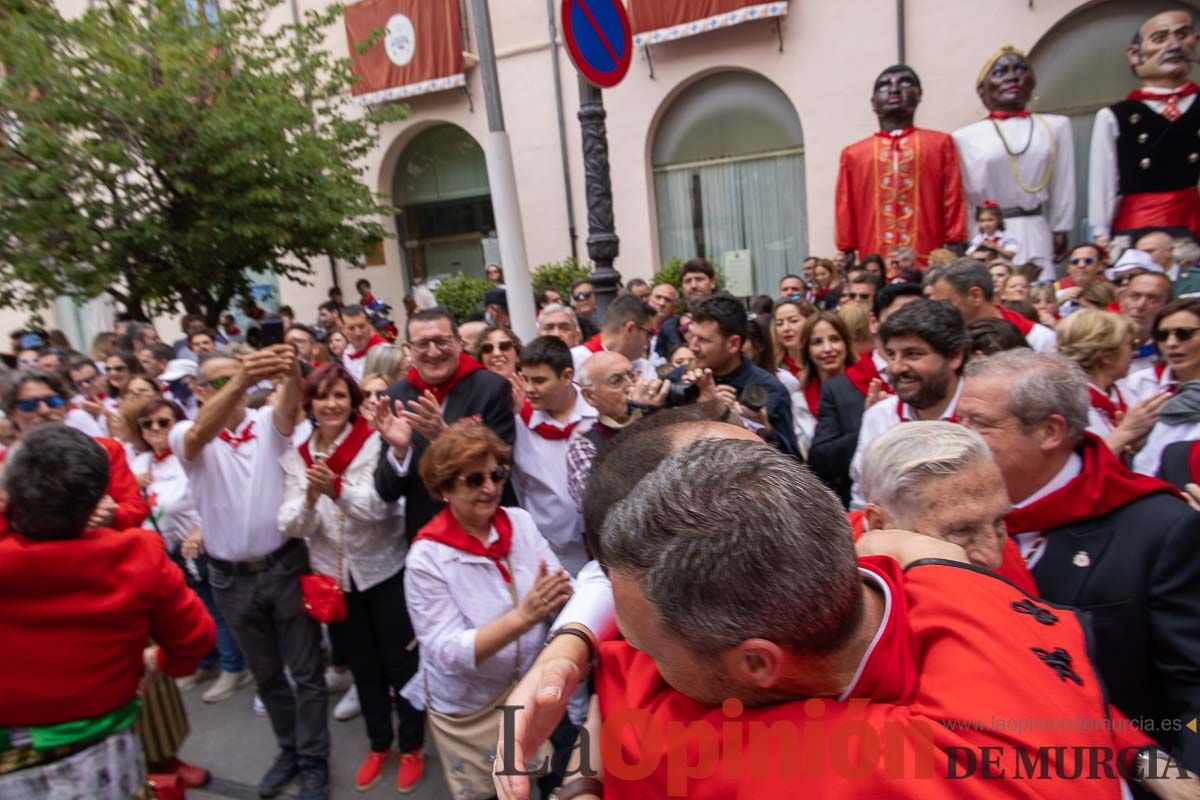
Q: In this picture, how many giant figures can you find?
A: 3